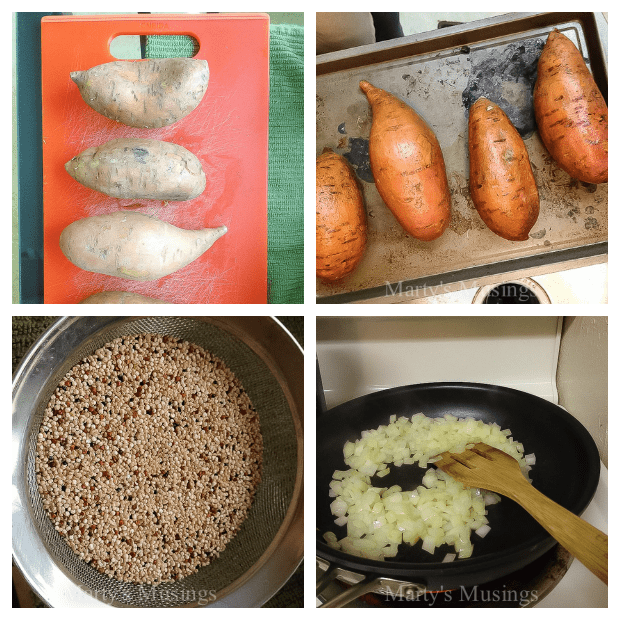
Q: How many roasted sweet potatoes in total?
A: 4